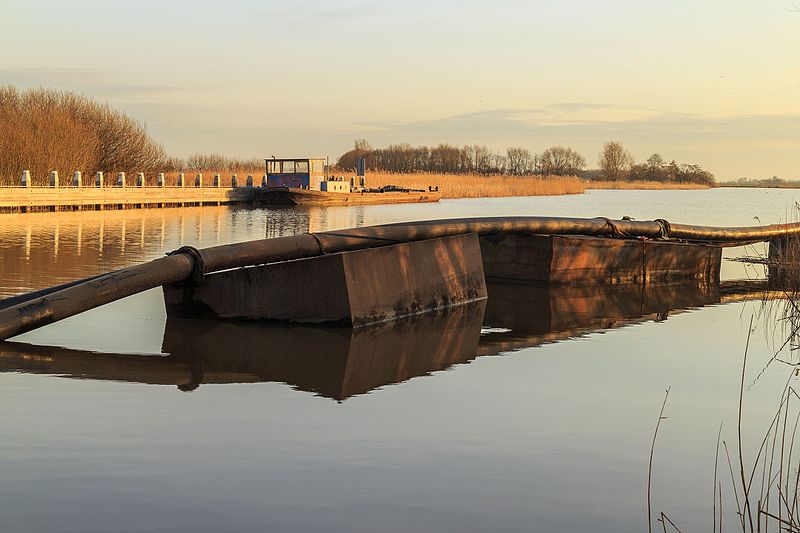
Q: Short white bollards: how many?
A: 13